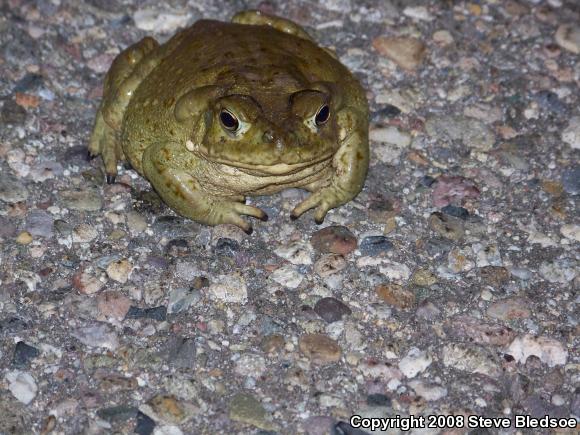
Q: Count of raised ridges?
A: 2